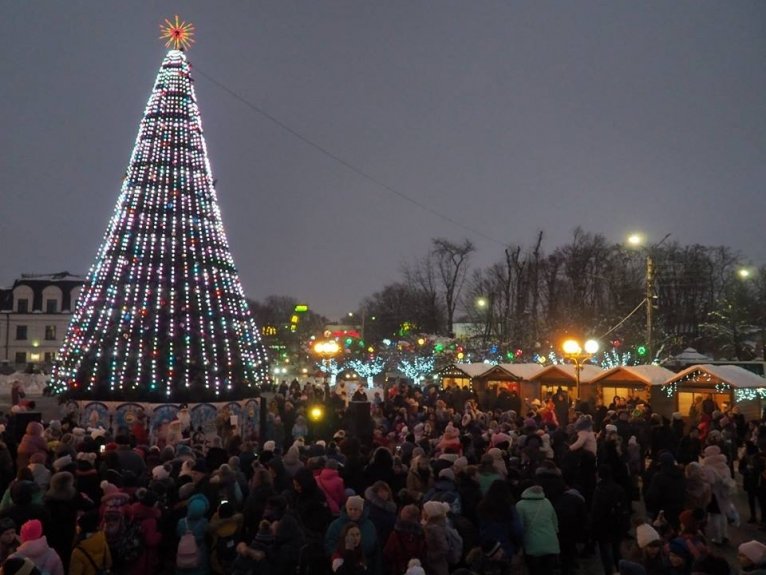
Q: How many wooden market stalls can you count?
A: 5